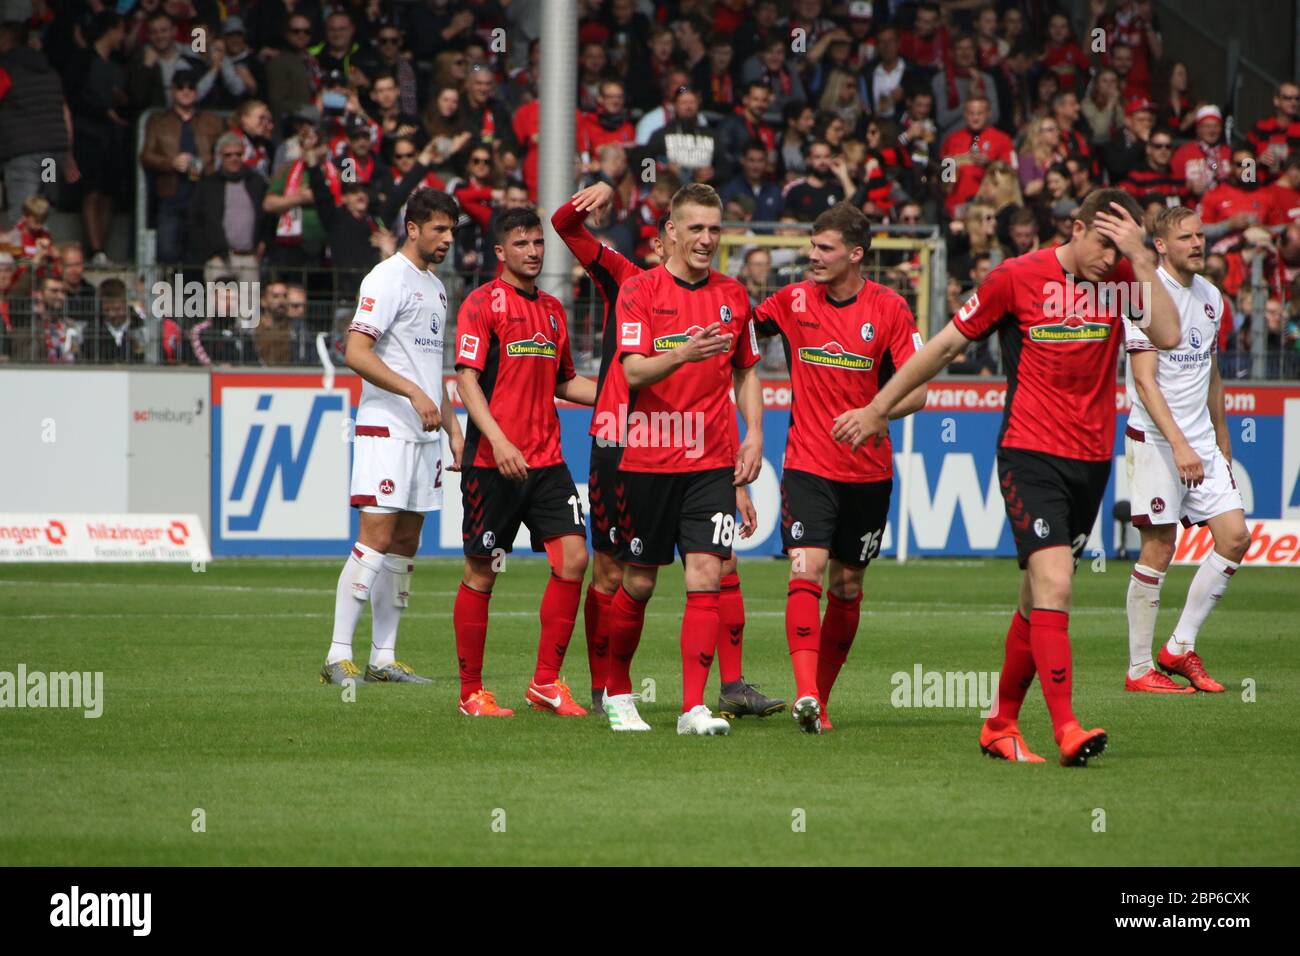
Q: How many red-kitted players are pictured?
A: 5